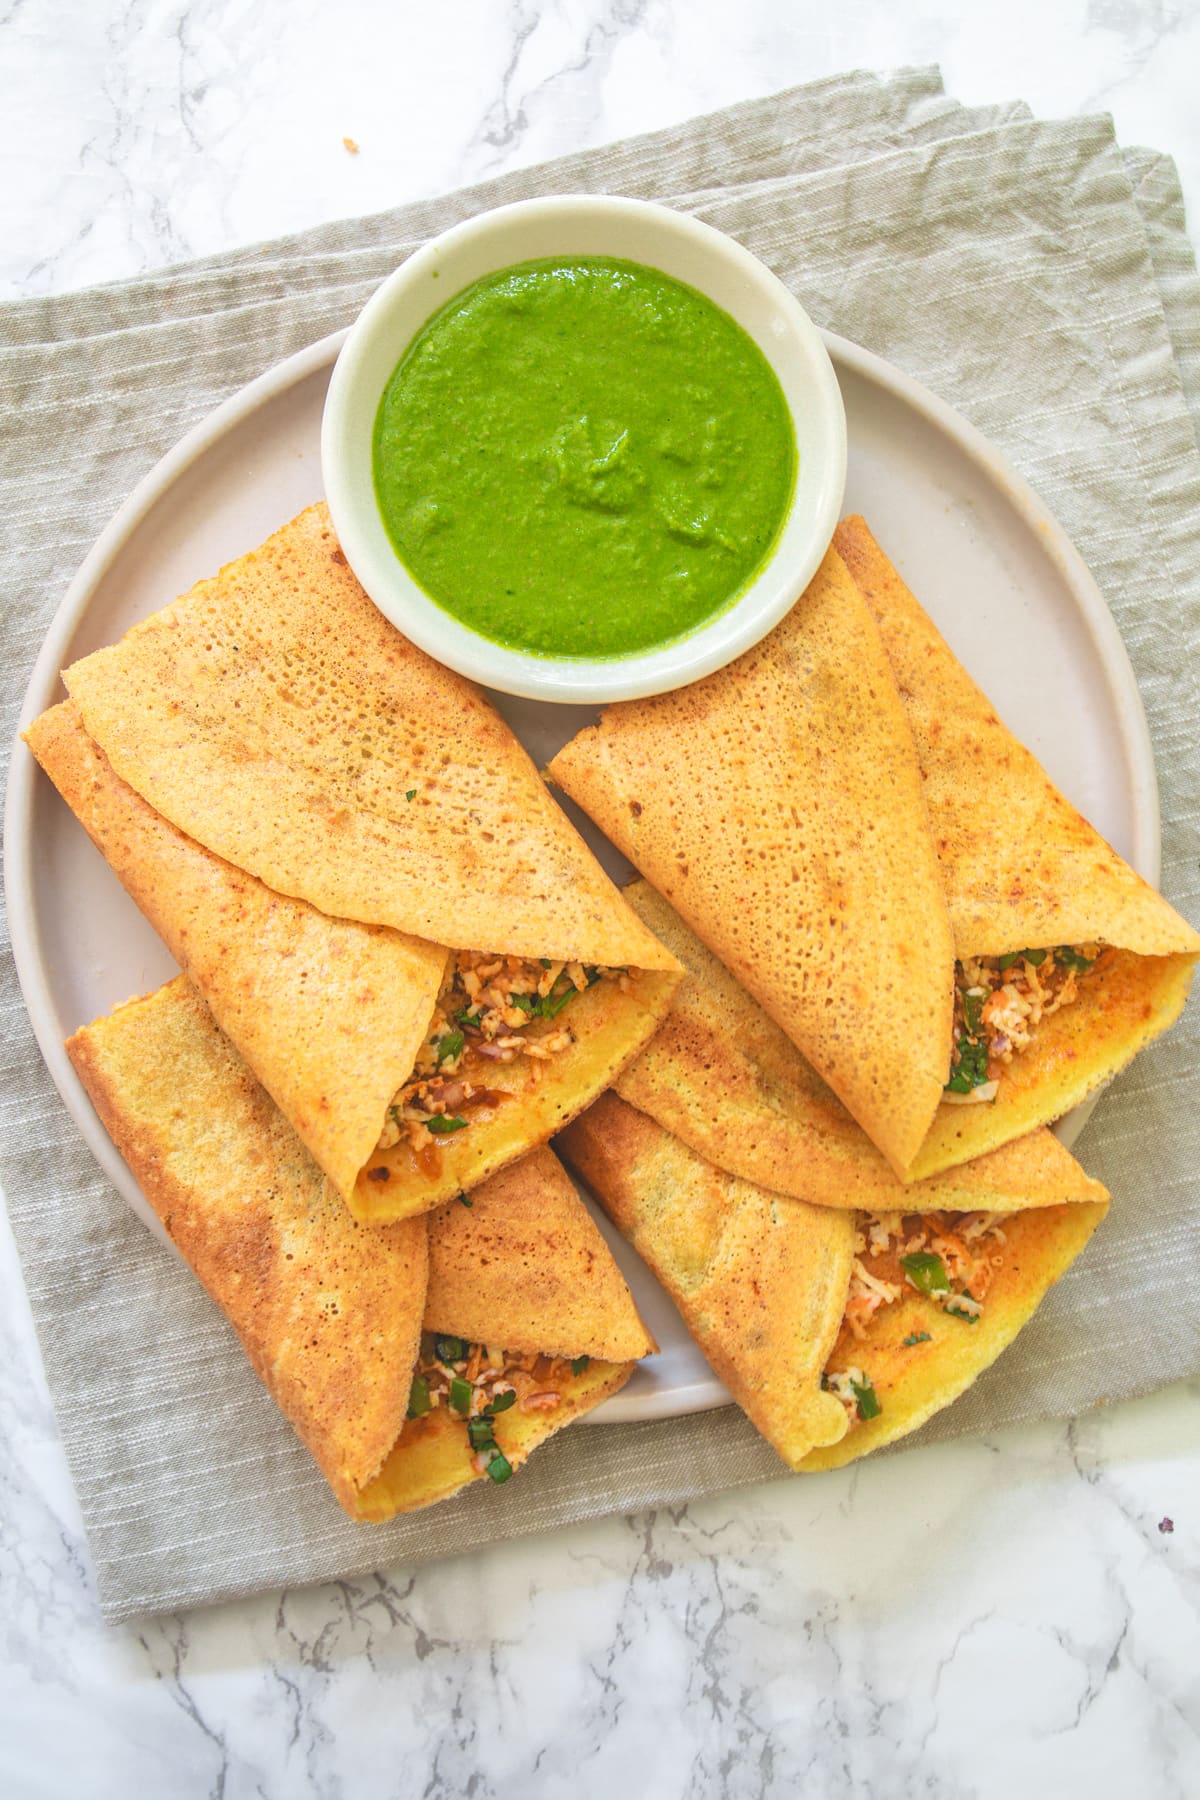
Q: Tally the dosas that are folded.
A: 4